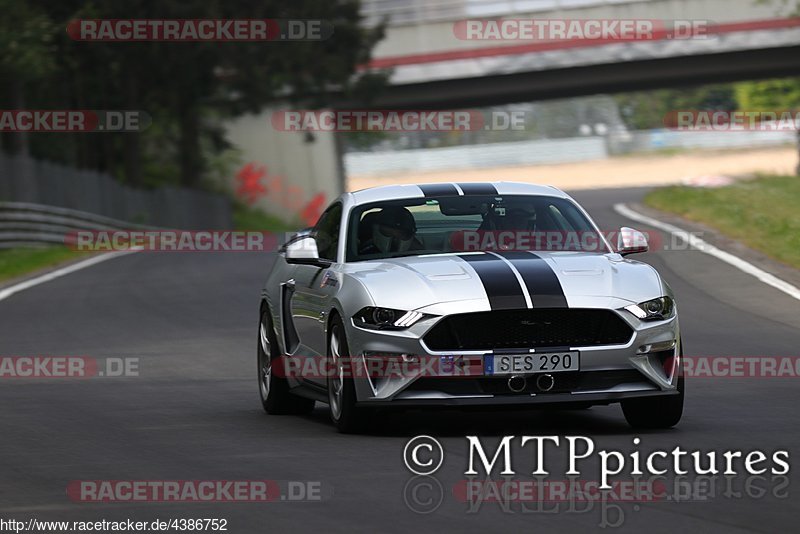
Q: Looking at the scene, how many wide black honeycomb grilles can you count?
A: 1